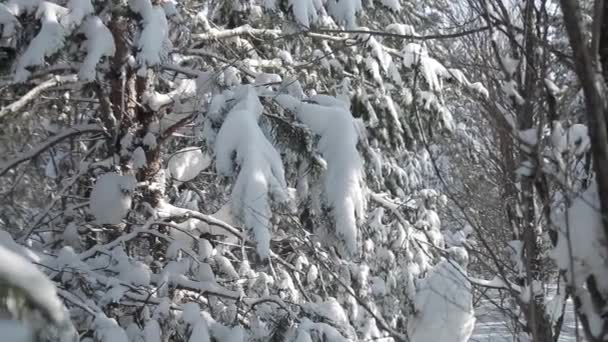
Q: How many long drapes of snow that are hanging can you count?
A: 2